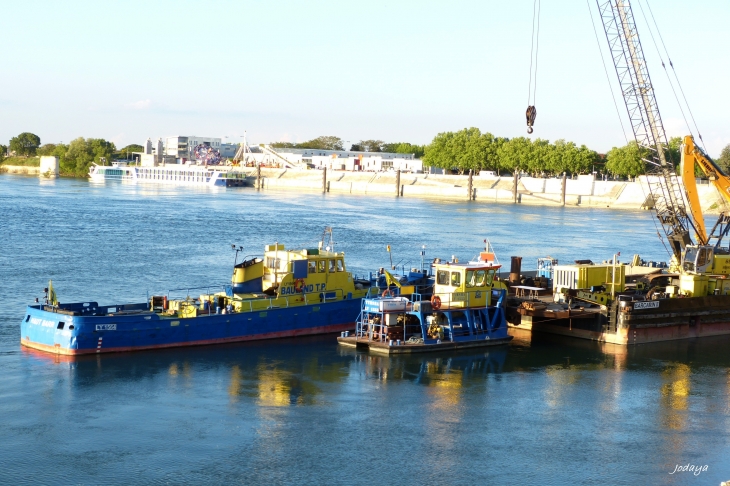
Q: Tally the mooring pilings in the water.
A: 6